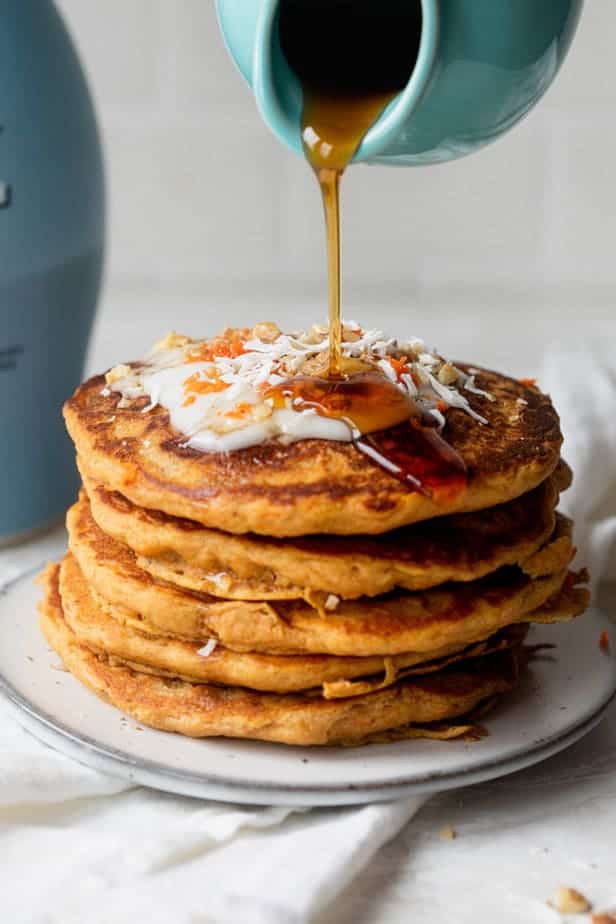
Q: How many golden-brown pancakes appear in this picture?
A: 5